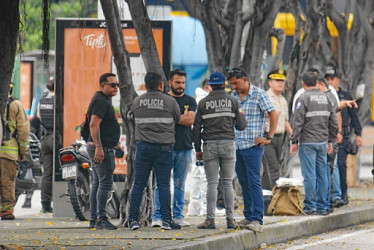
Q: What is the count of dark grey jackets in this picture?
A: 3